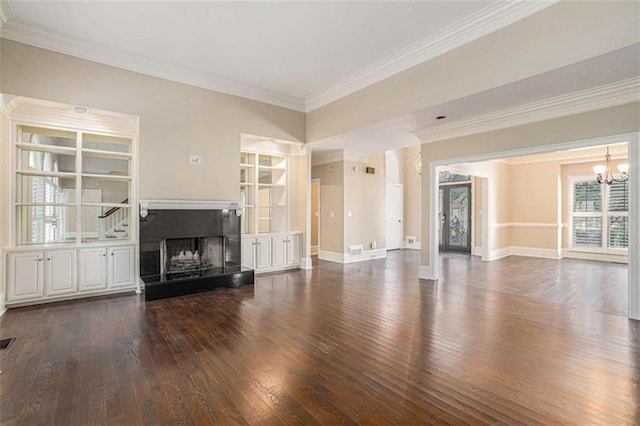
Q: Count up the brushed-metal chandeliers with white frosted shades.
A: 1